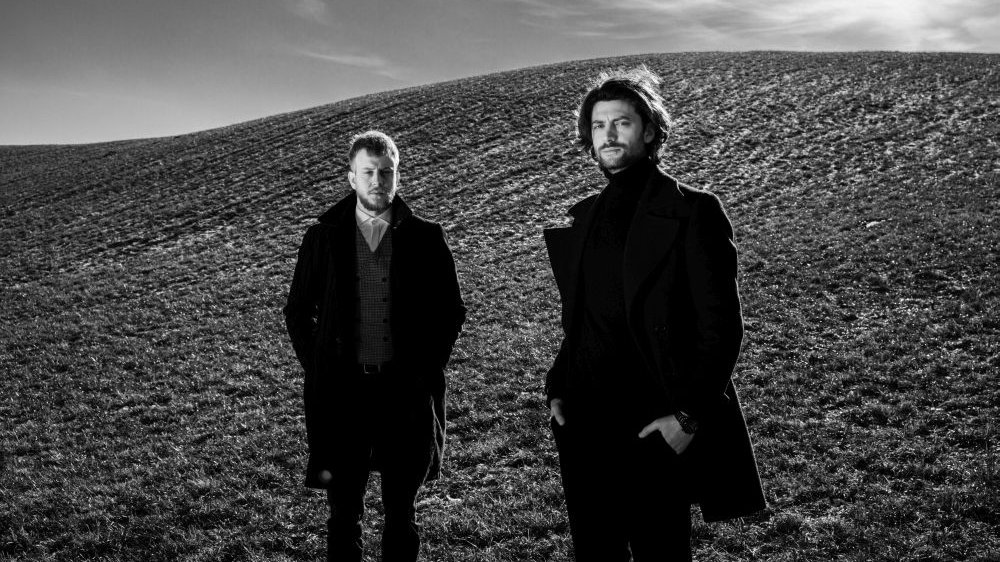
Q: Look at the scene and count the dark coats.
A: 2